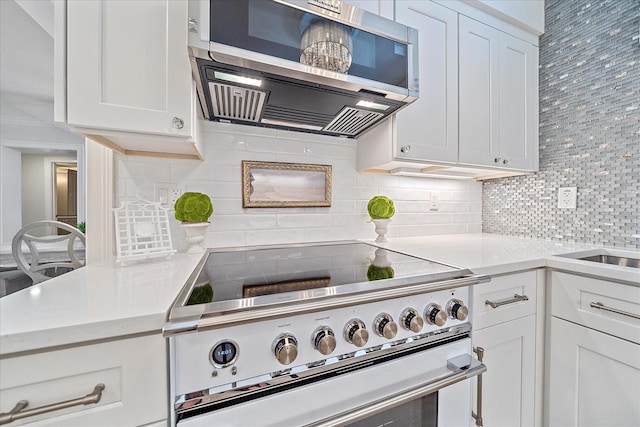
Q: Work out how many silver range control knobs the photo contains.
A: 7